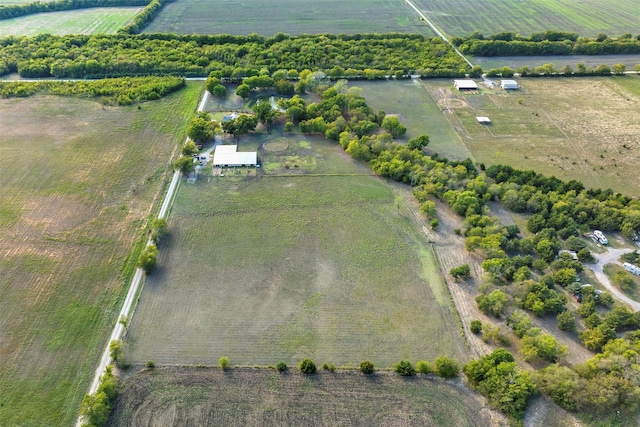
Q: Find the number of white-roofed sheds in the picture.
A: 4